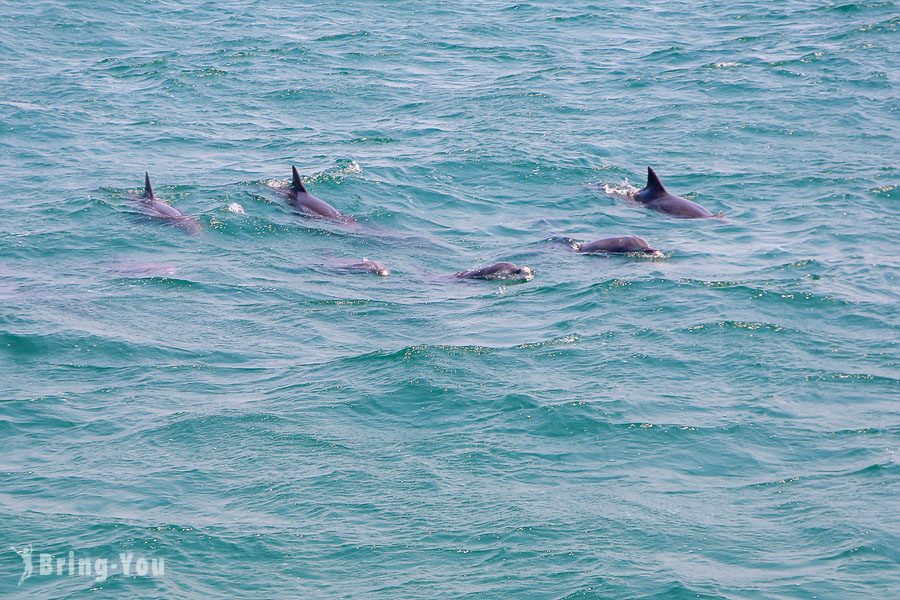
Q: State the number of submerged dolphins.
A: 1